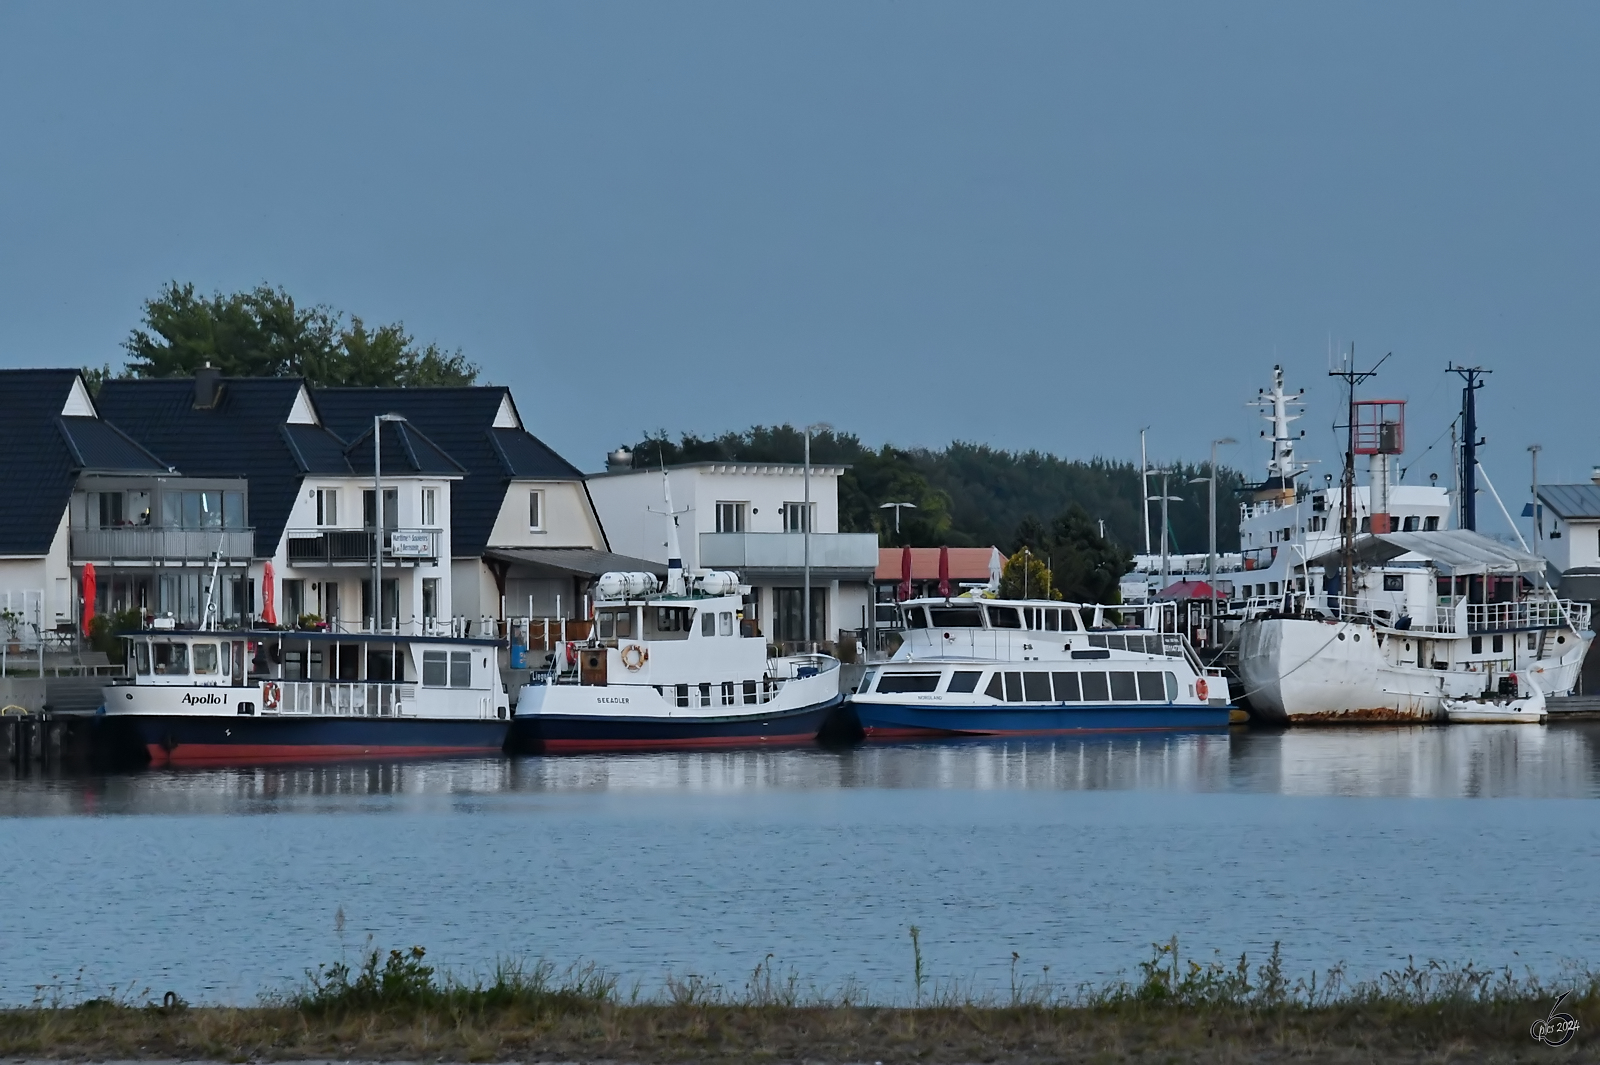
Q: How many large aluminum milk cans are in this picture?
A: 0